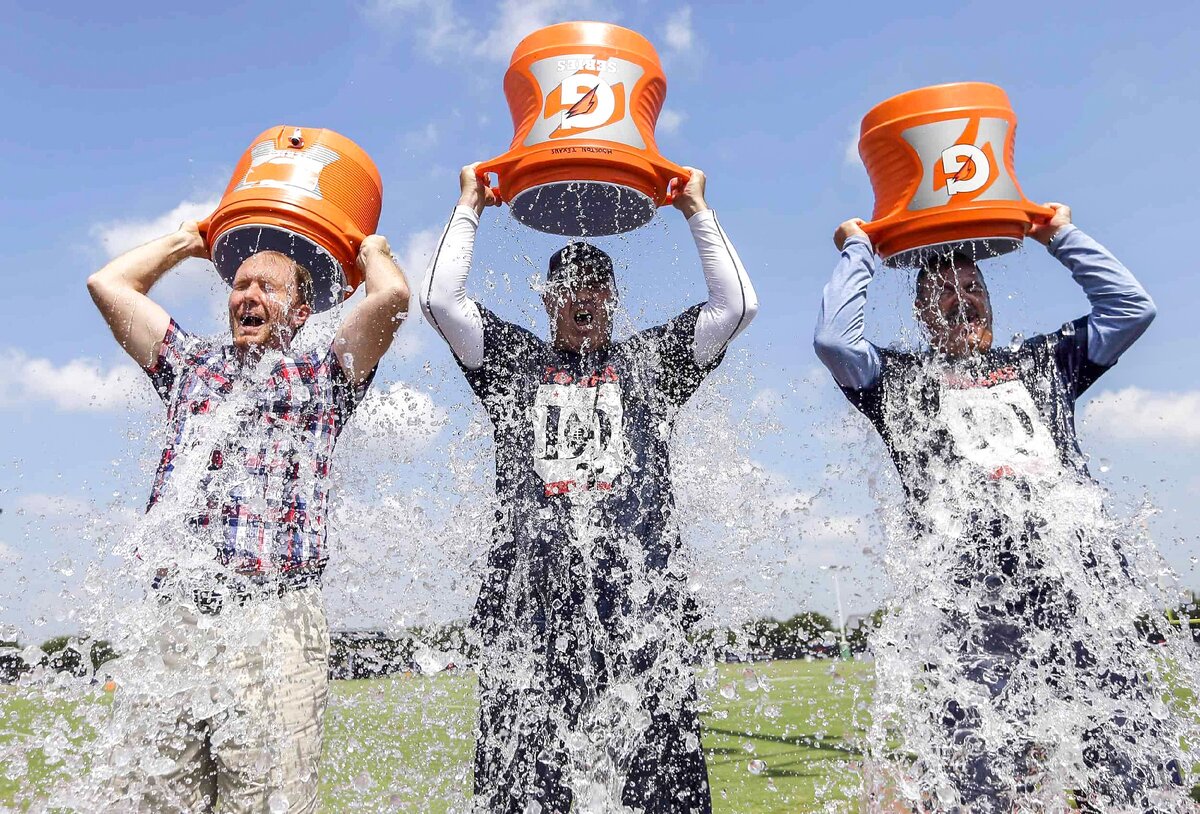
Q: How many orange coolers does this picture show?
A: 3